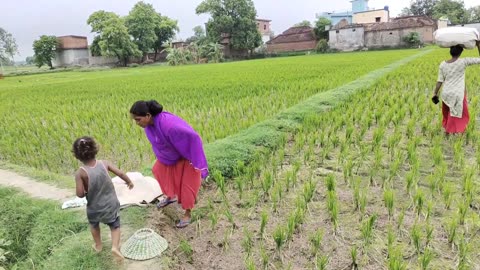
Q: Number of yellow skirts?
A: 0